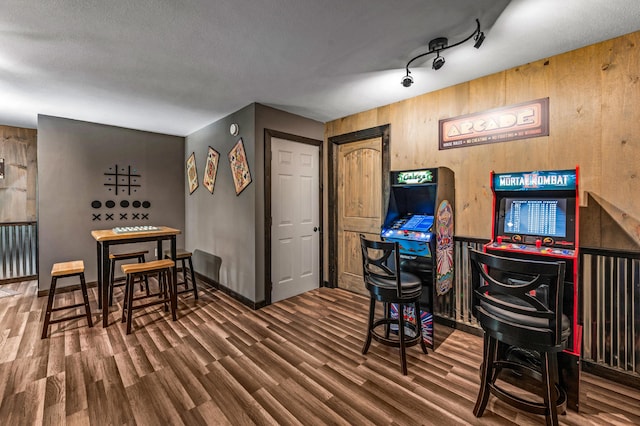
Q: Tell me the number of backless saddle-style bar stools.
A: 4